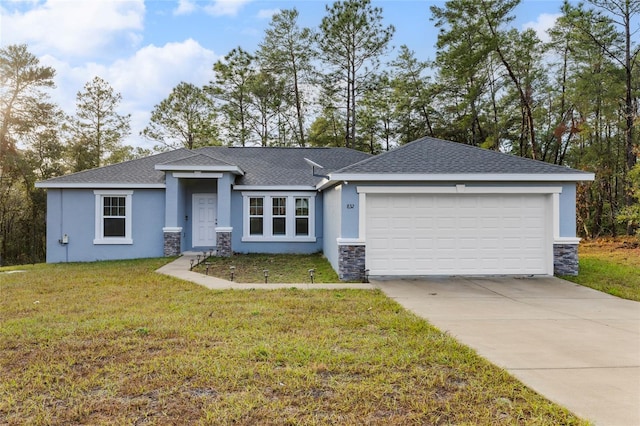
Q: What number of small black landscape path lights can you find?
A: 9